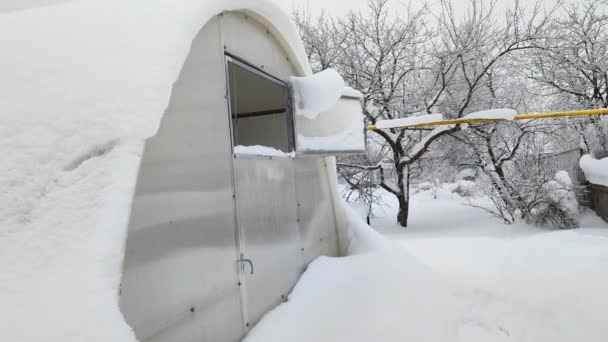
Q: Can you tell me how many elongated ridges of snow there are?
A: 2